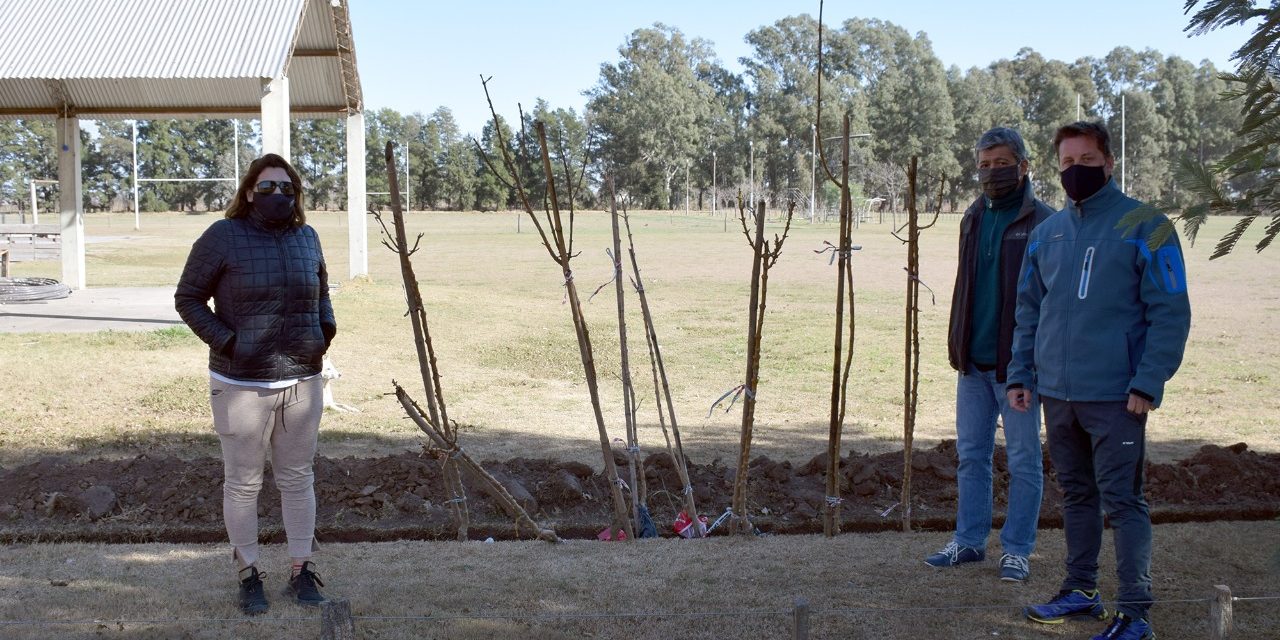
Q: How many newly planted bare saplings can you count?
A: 8